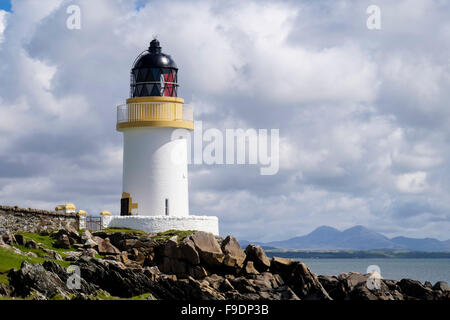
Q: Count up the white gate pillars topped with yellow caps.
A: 2